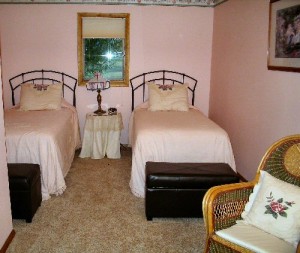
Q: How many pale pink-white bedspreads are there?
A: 2